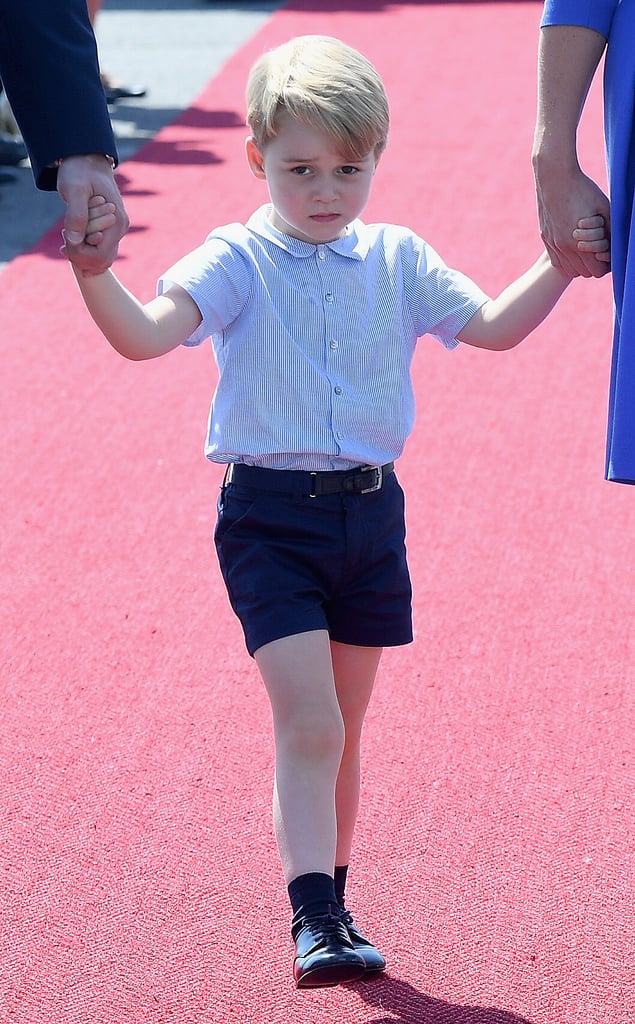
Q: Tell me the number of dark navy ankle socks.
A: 2